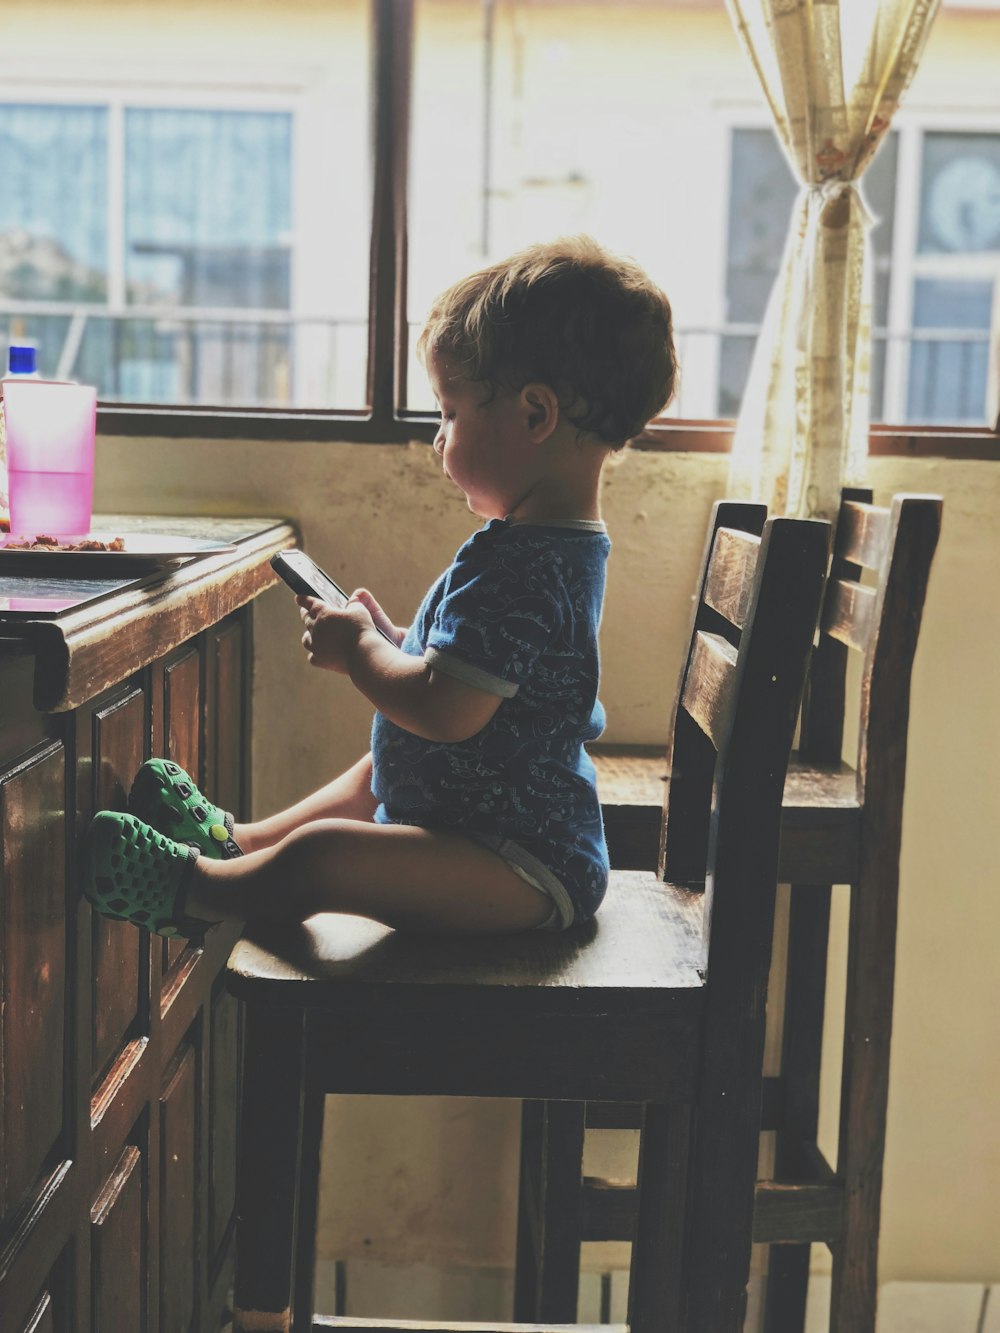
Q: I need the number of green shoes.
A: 2